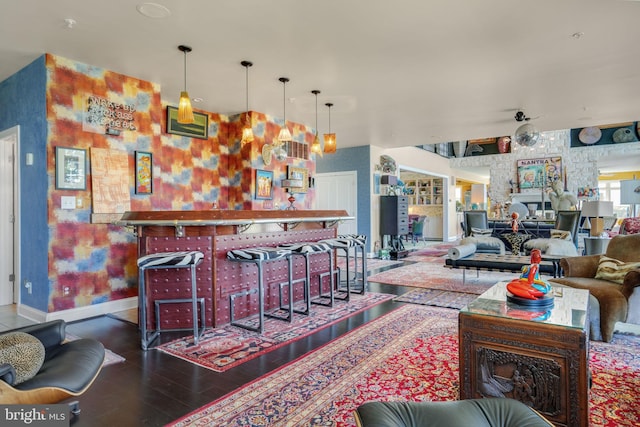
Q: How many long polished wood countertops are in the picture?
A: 1